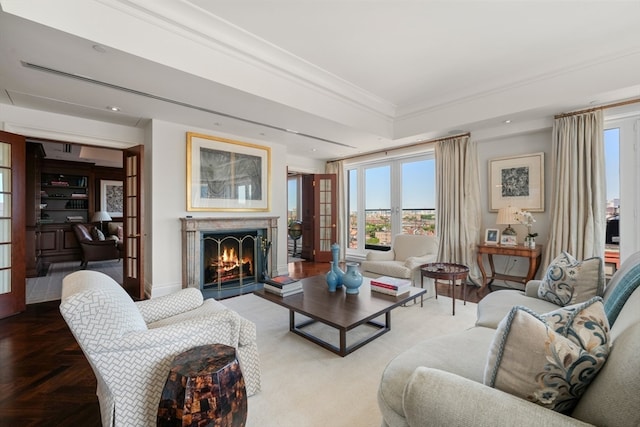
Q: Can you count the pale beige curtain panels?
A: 3